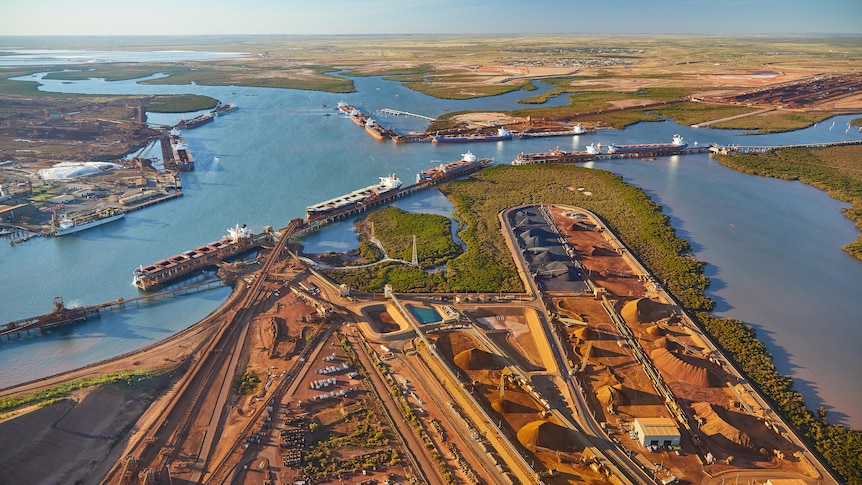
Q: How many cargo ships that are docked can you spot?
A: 15